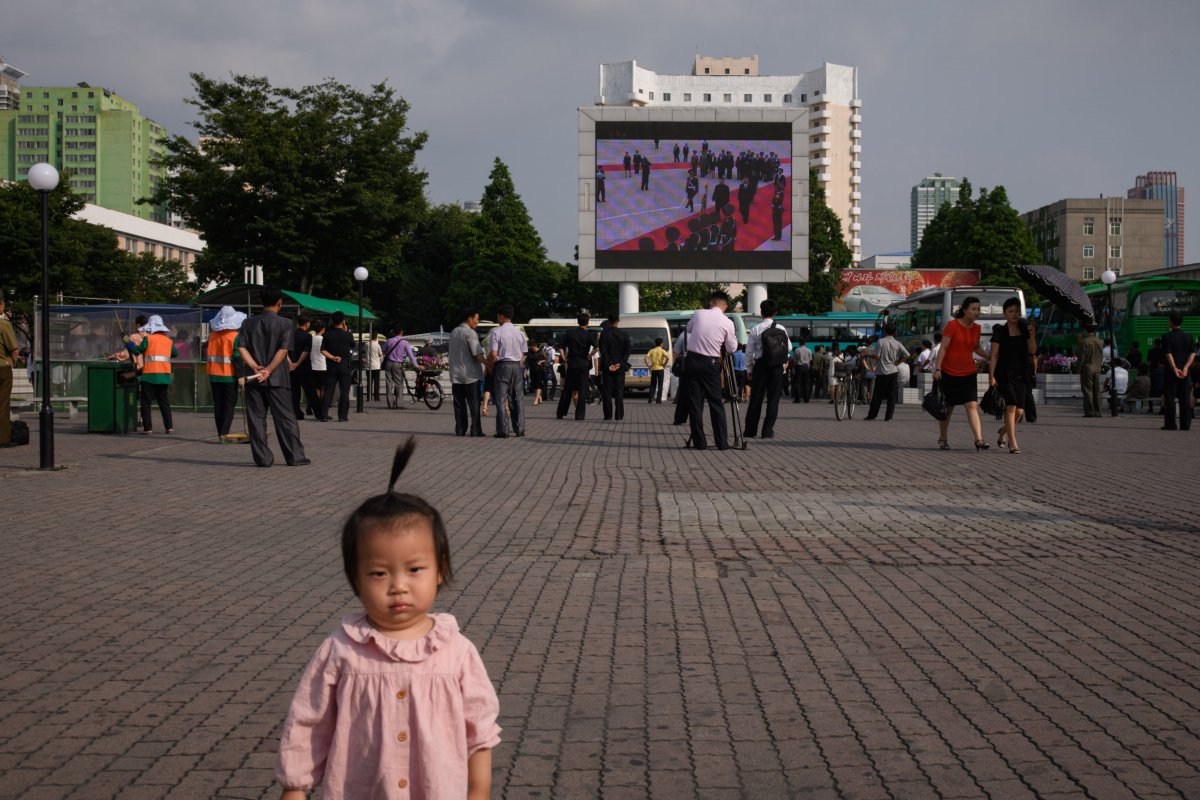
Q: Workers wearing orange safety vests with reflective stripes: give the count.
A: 2